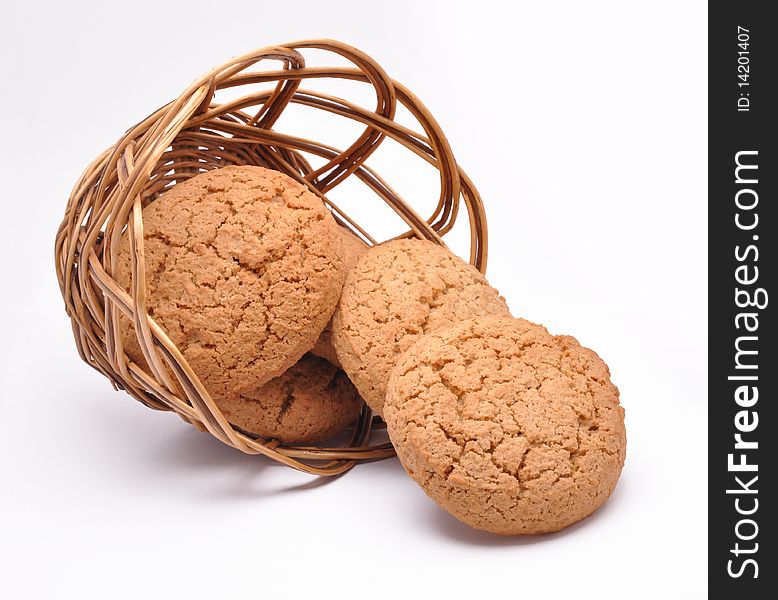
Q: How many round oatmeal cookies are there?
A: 5